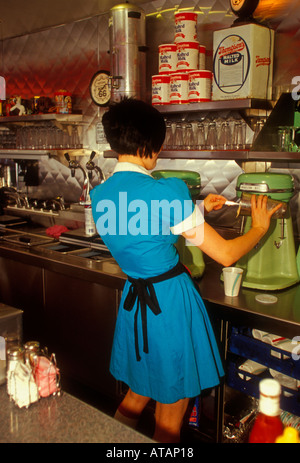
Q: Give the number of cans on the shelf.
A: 7